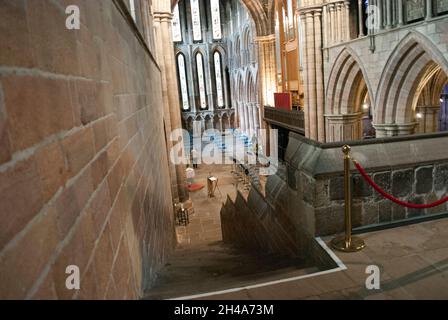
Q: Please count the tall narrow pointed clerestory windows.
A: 6